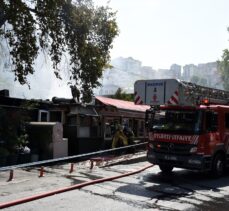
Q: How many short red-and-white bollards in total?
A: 4